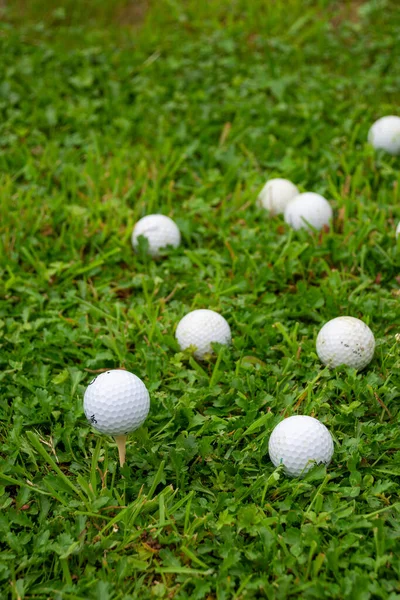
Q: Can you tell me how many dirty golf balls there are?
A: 1